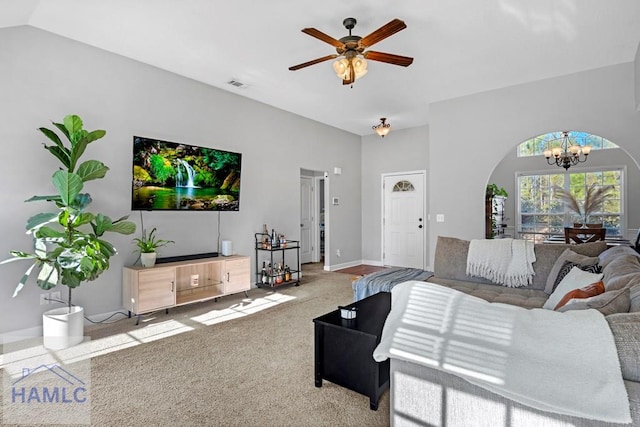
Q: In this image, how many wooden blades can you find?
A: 5